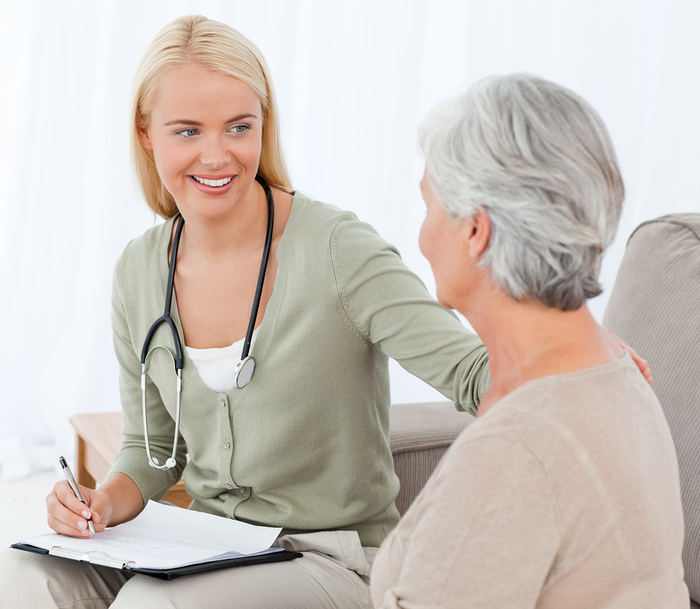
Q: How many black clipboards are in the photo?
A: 1